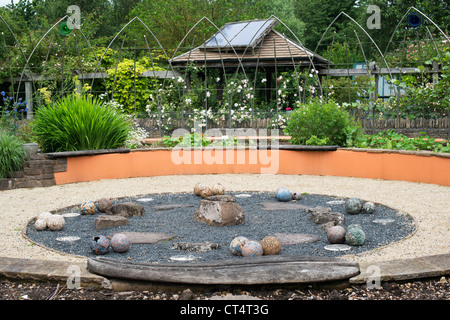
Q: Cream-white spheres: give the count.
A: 3